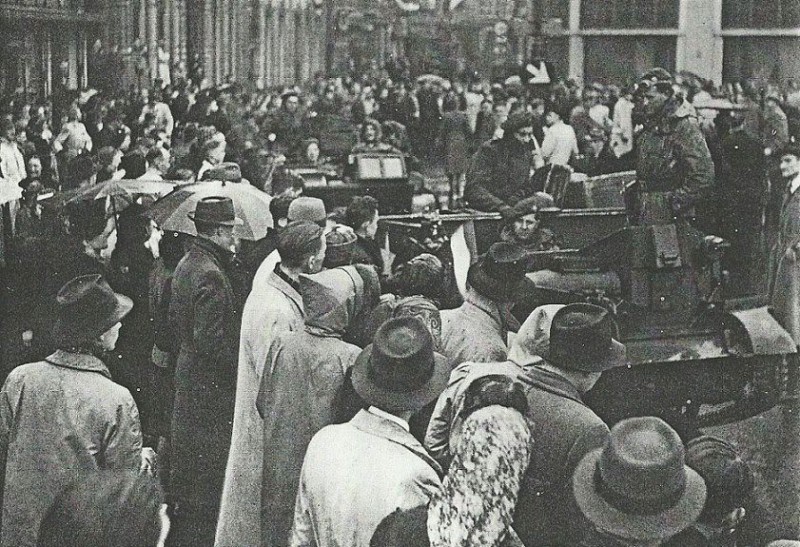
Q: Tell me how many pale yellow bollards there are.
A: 0